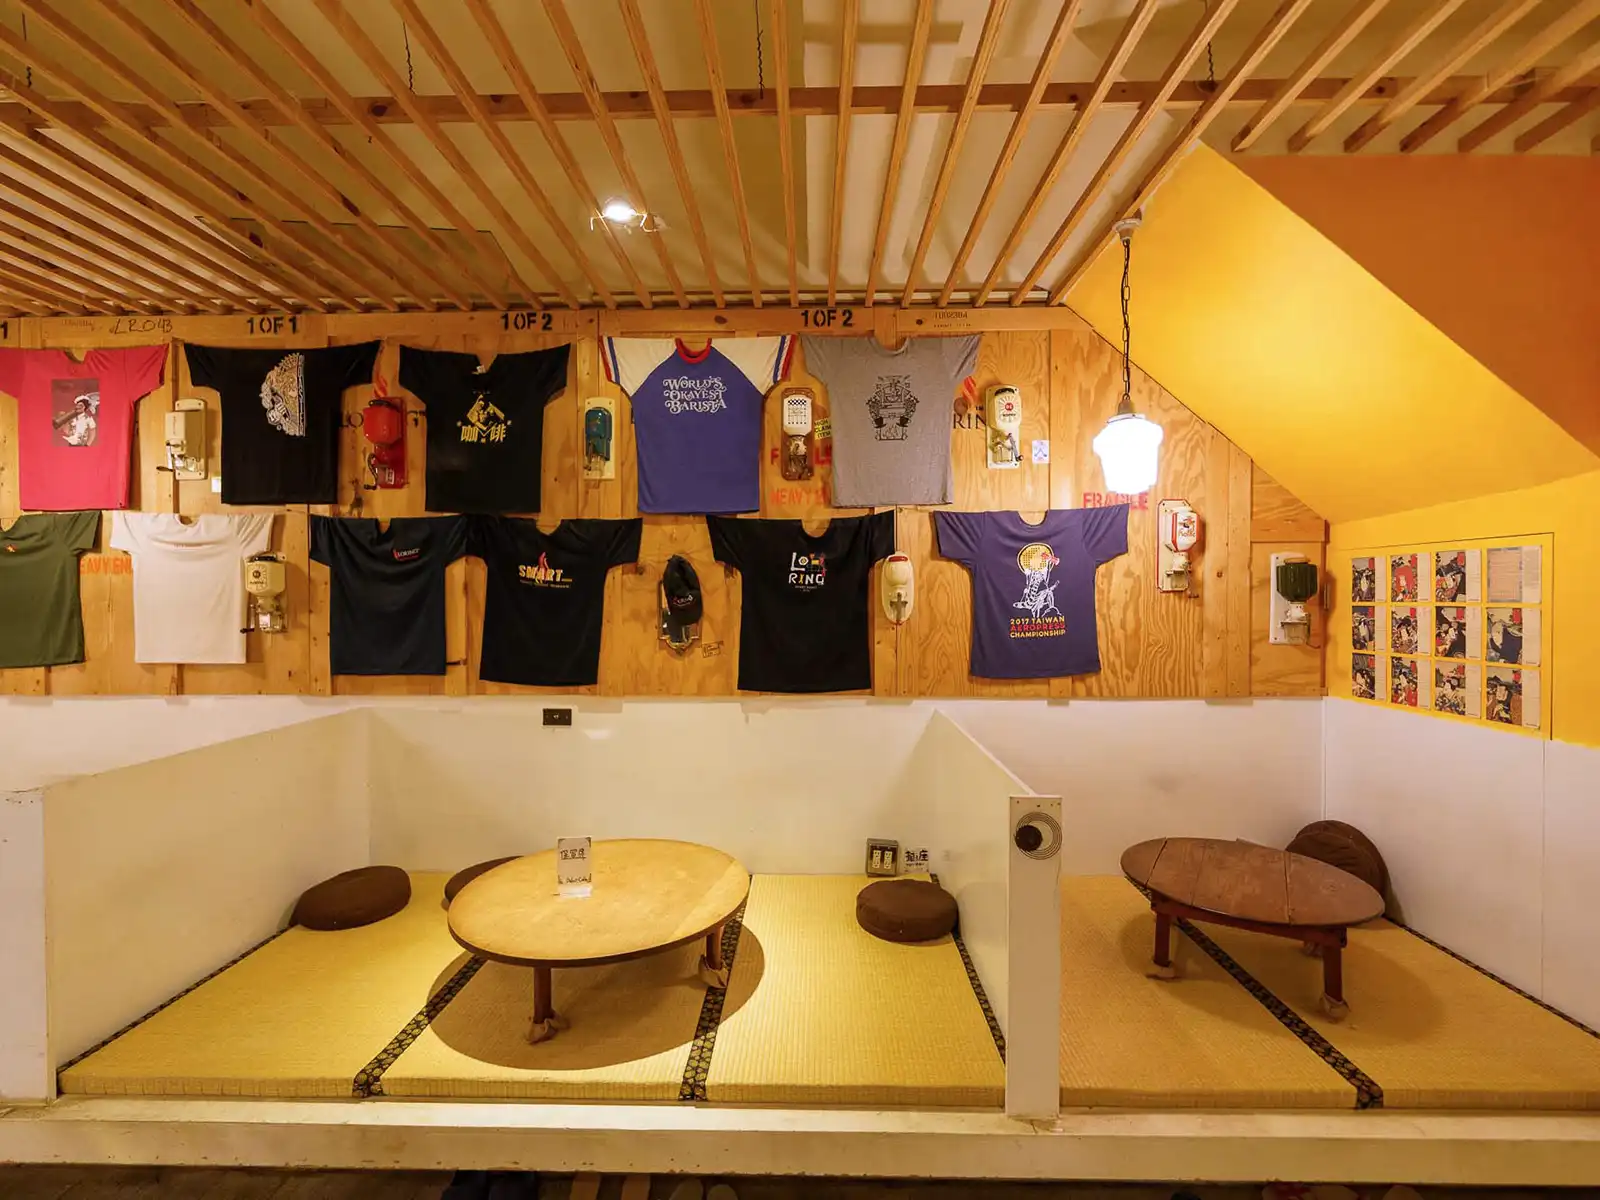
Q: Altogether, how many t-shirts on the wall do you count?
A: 11